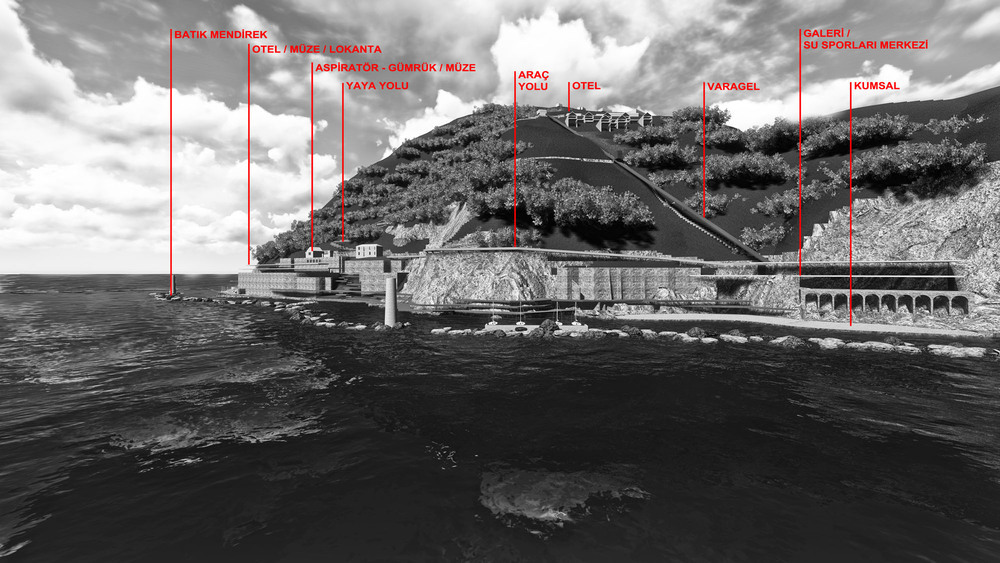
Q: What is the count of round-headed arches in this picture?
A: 10